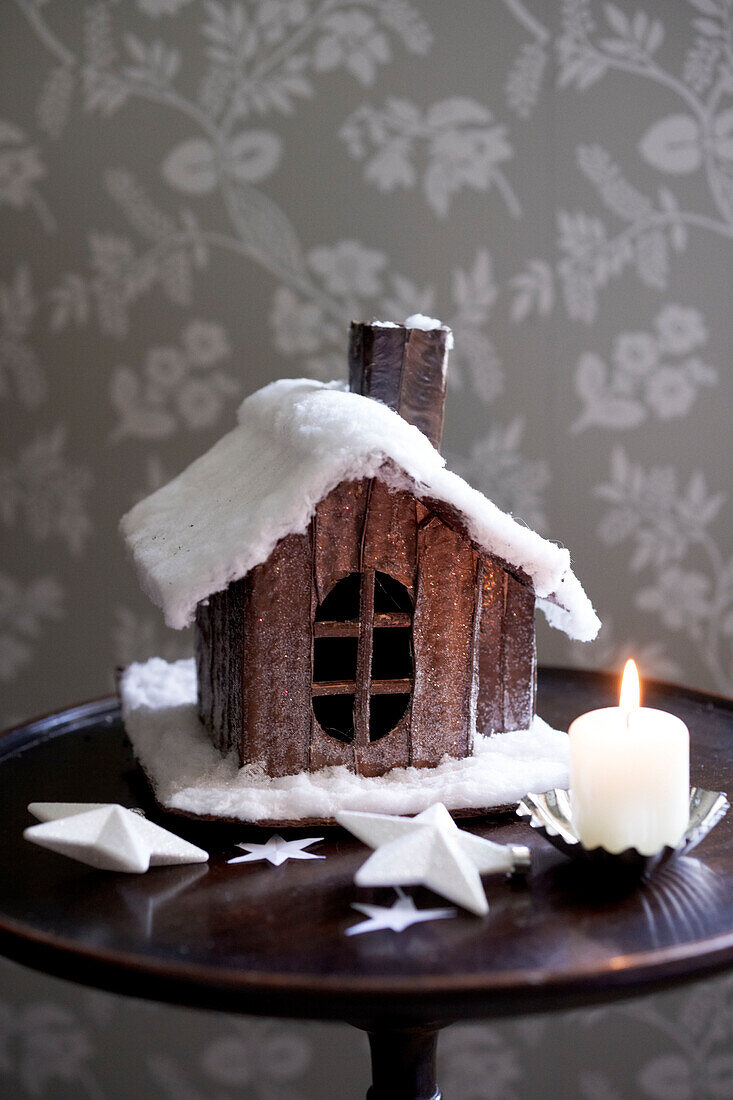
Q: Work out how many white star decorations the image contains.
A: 4